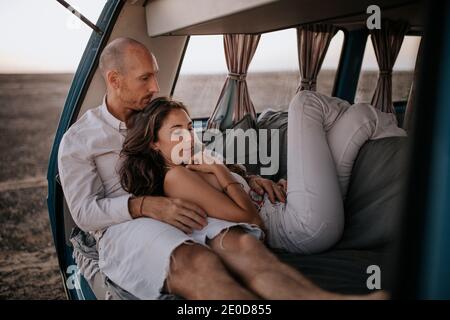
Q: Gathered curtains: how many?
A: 3